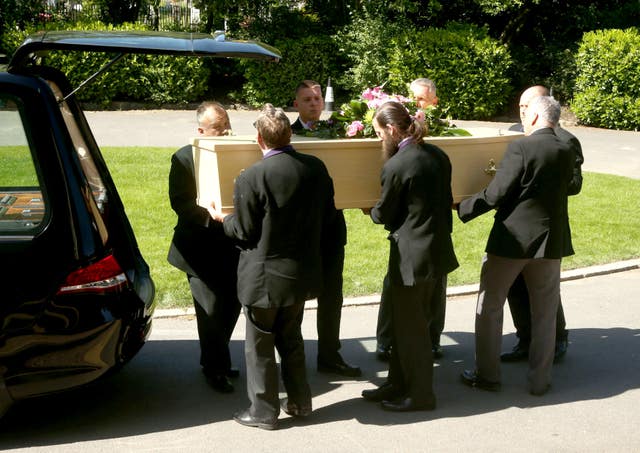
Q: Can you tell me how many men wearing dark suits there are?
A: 7